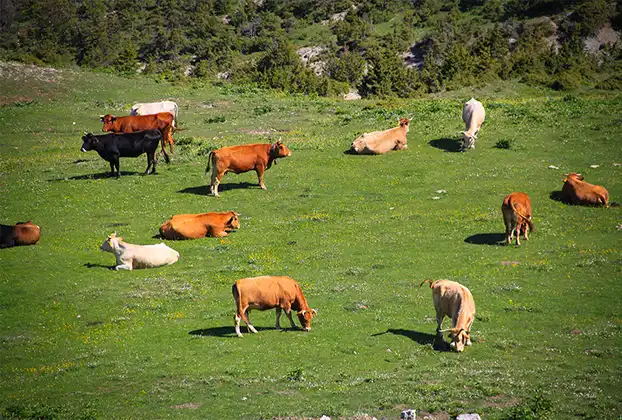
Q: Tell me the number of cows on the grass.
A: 13